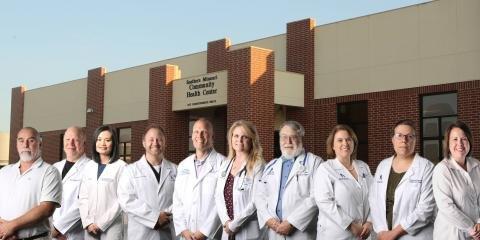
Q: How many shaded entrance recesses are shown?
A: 1